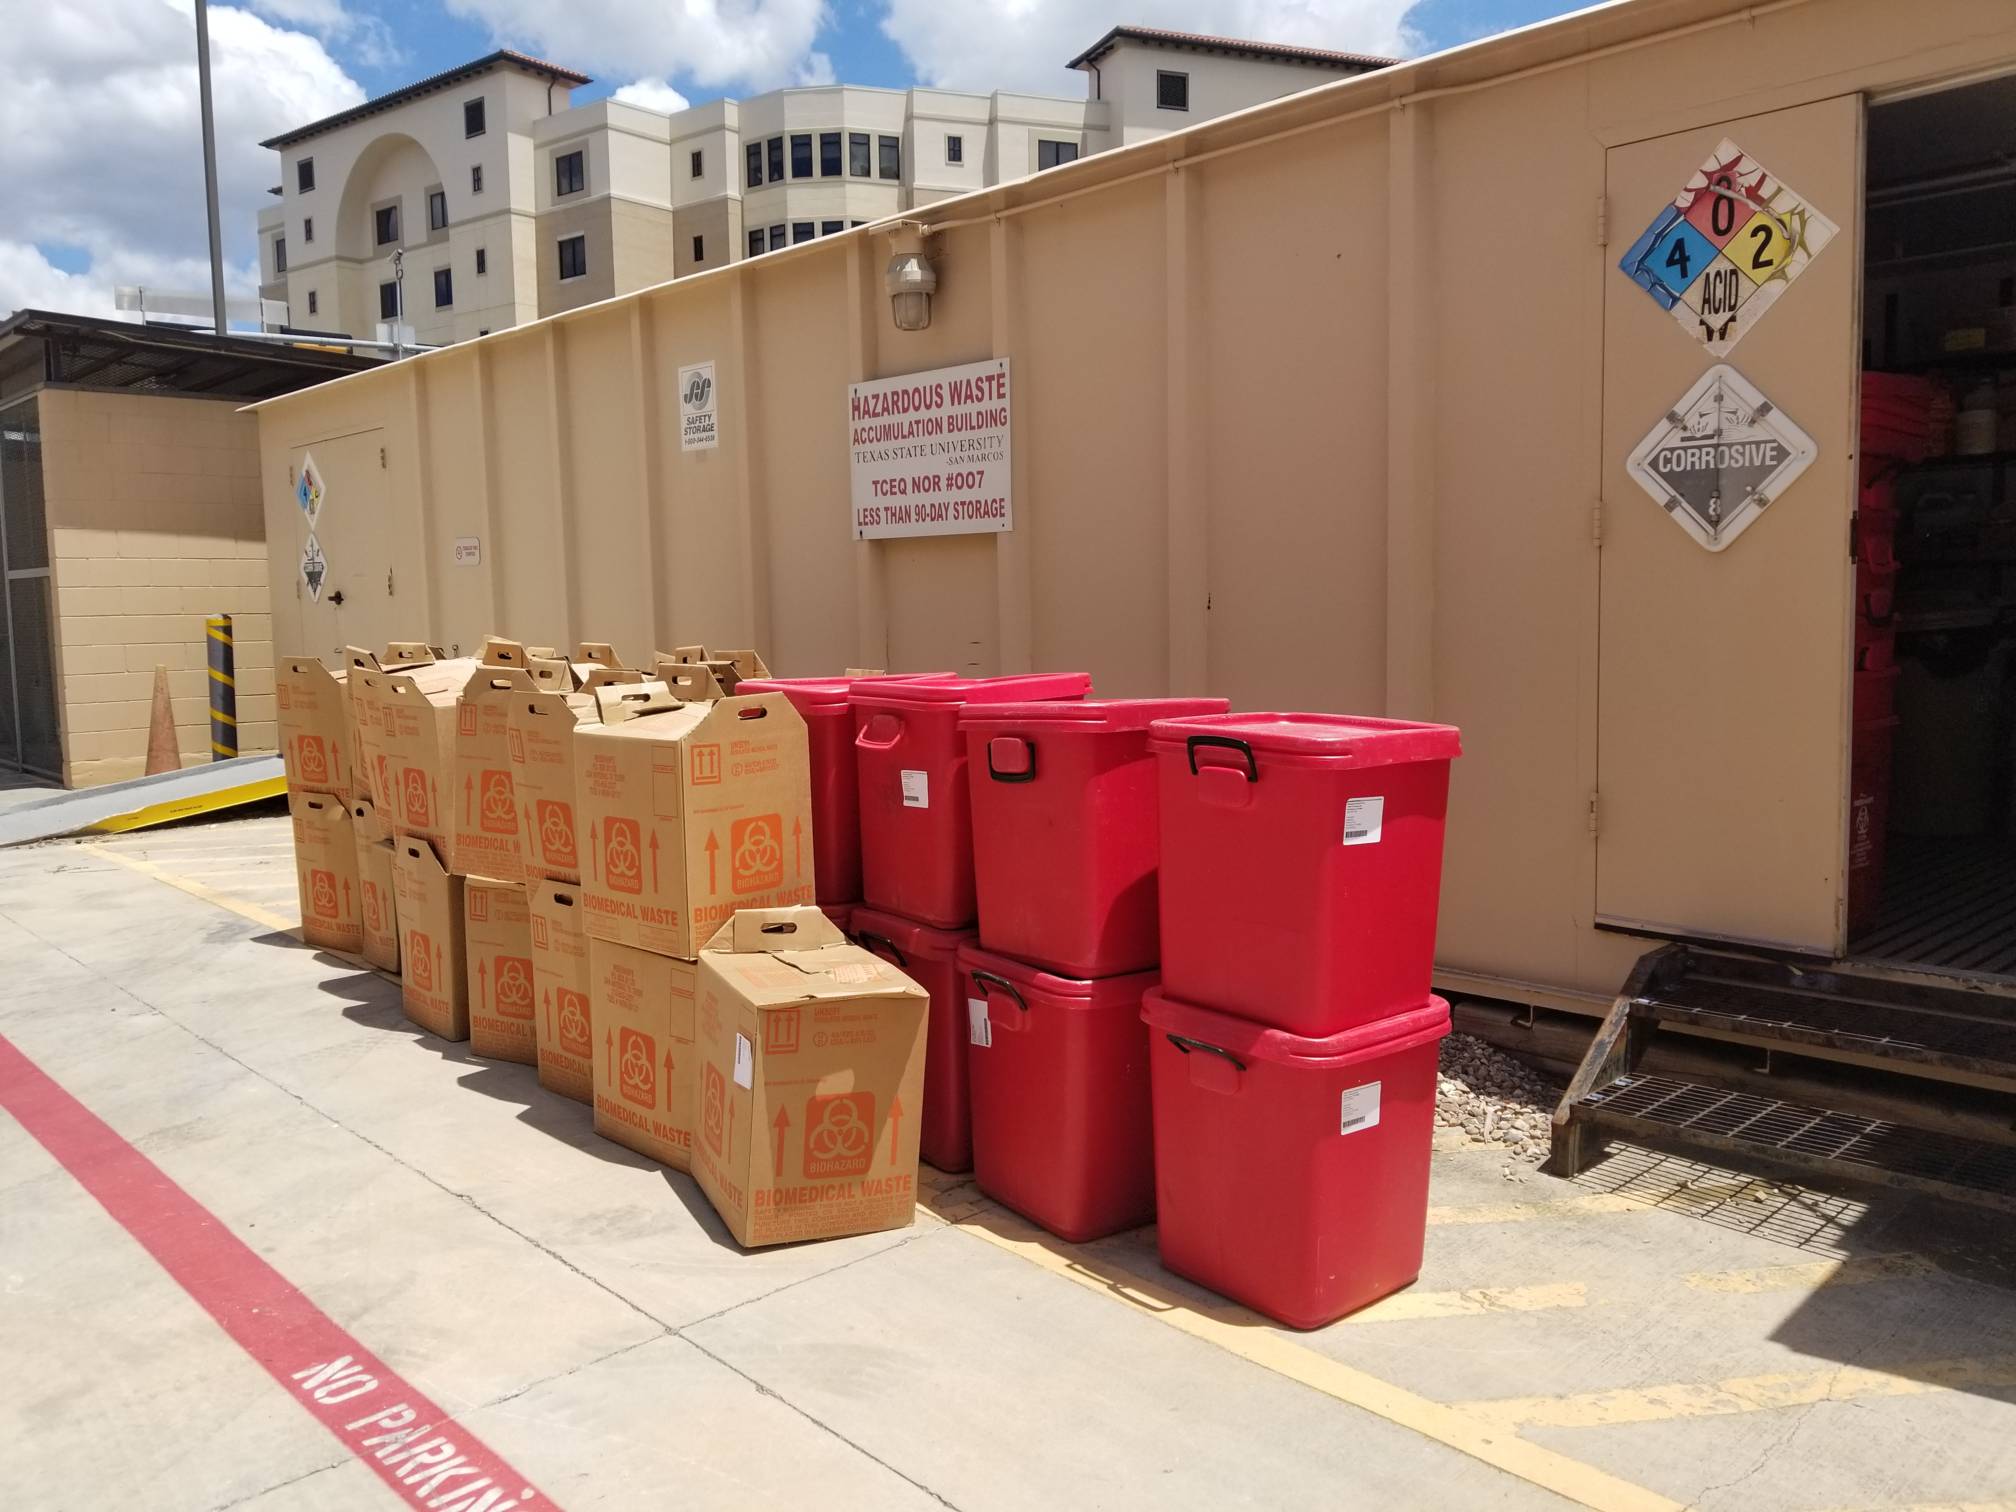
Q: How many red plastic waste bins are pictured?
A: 8